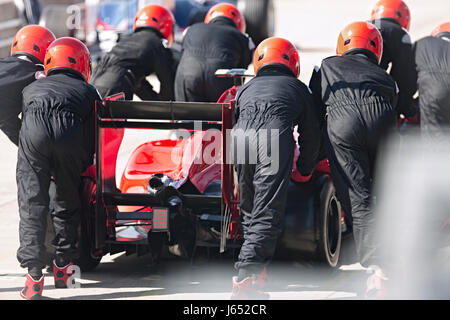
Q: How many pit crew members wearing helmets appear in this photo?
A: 8